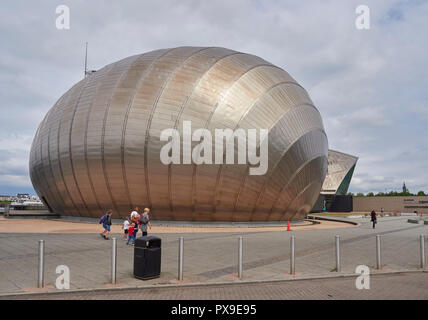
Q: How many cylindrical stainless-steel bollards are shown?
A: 8